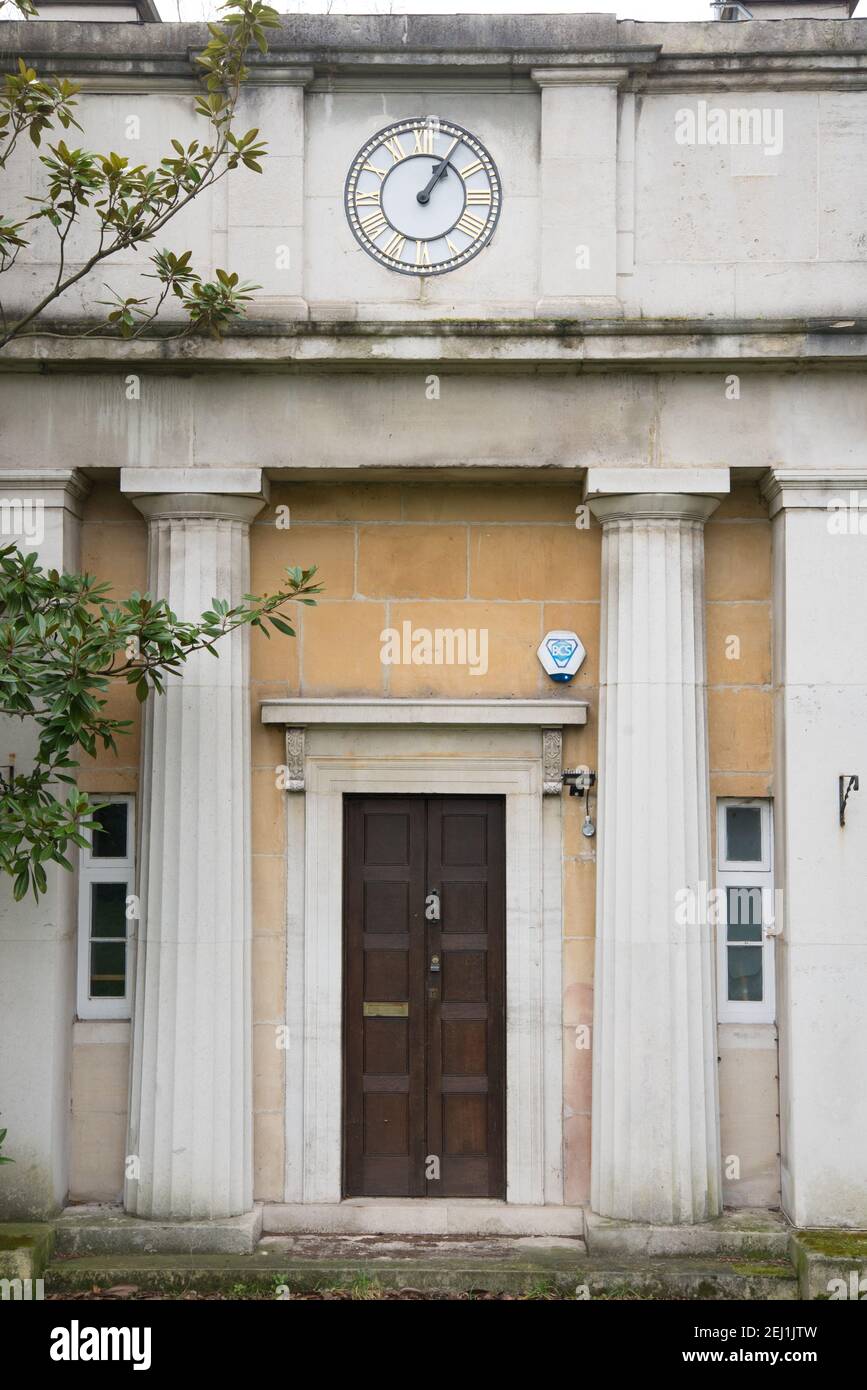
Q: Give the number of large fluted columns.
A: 2